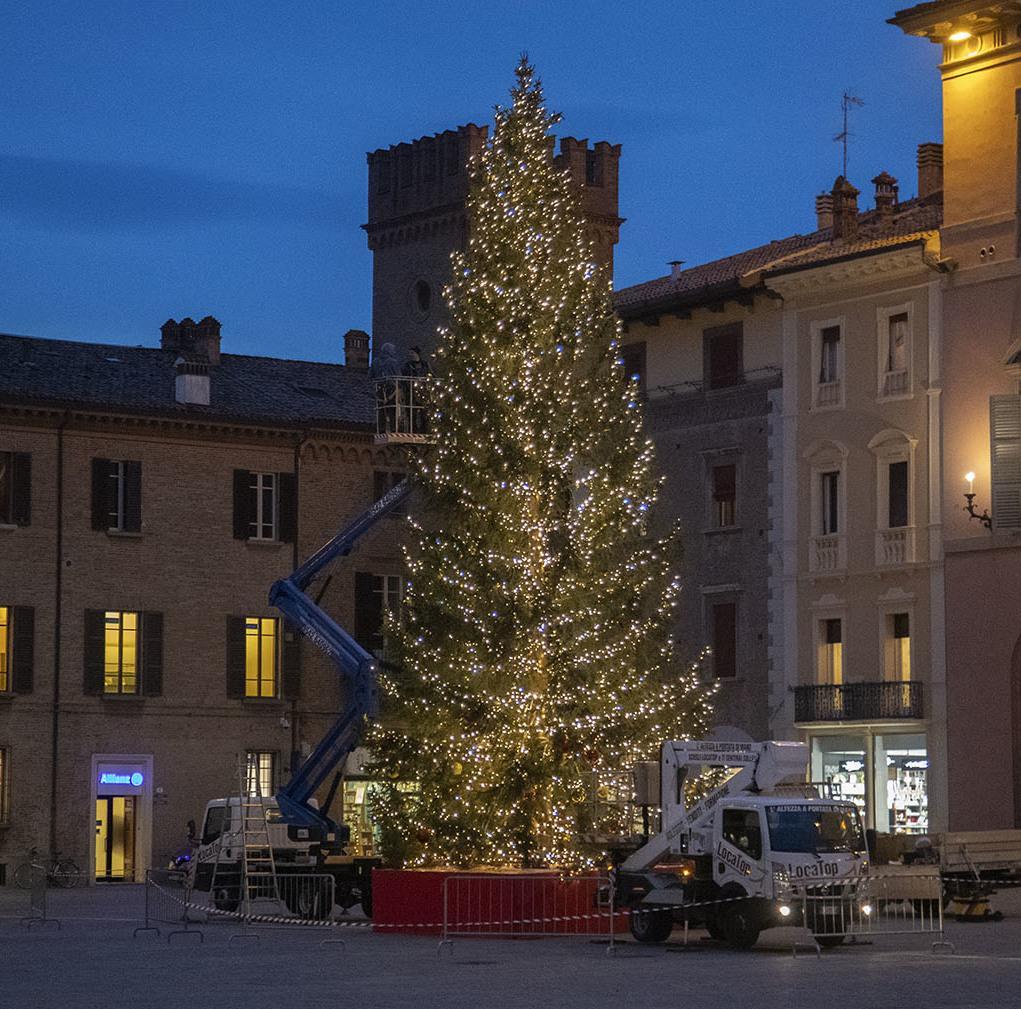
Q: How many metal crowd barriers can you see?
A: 5